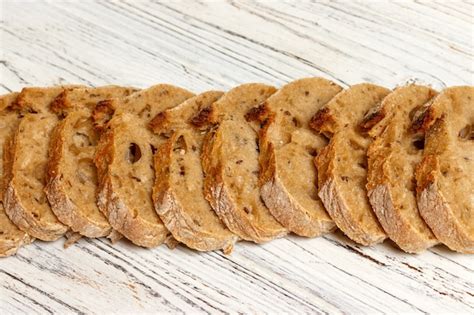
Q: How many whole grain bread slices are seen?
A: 10